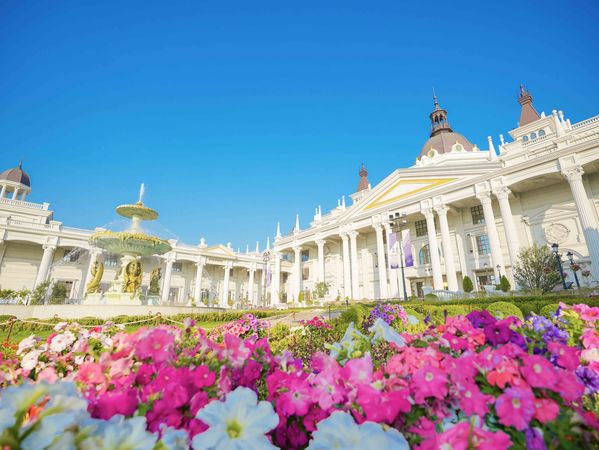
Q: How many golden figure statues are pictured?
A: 3